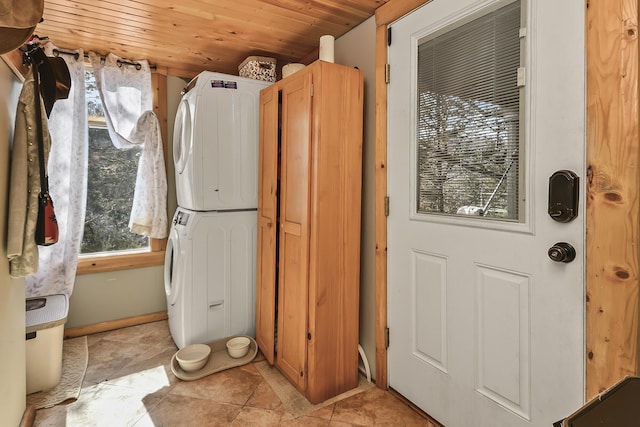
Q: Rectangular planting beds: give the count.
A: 0